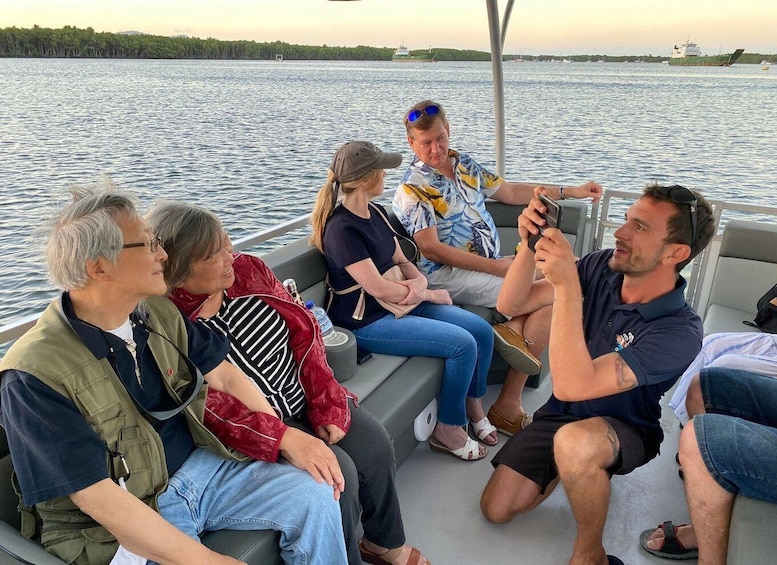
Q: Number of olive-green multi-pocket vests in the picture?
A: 1